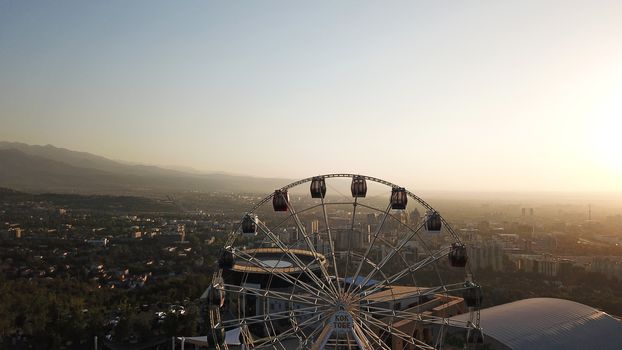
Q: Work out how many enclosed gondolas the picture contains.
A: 12